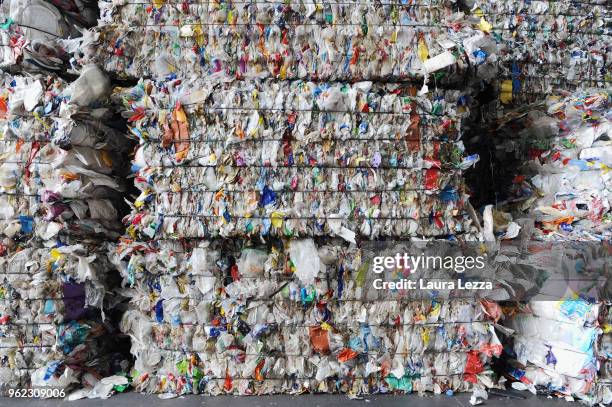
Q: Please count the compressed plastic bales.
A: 9